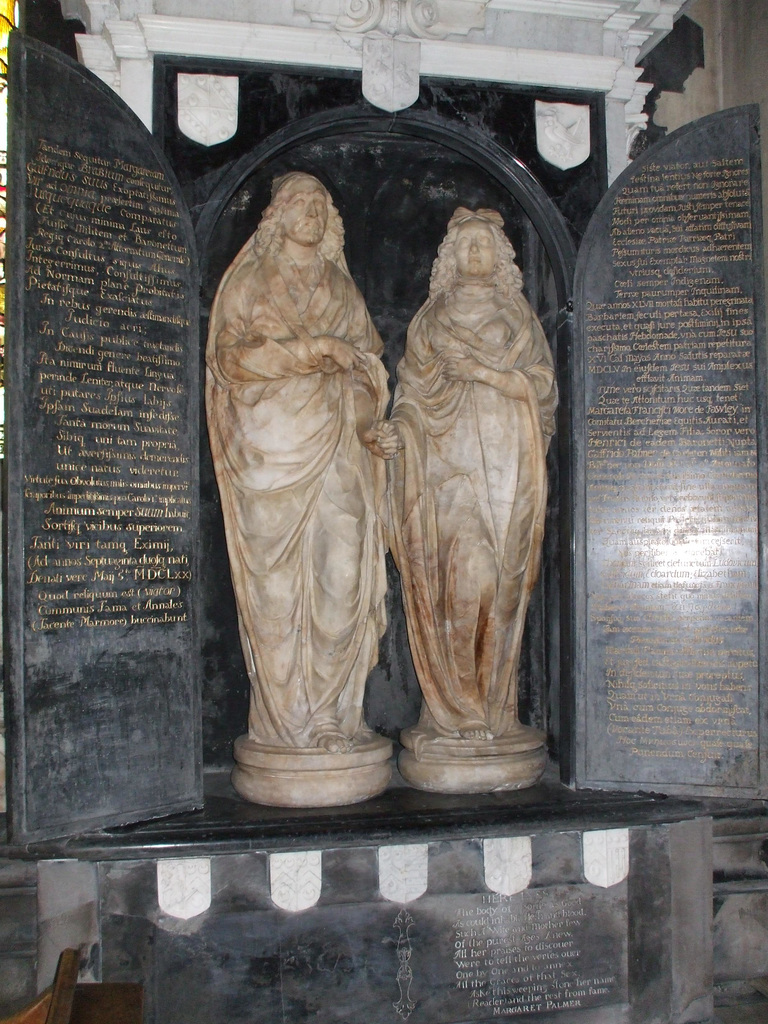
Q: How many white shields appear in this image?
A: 8